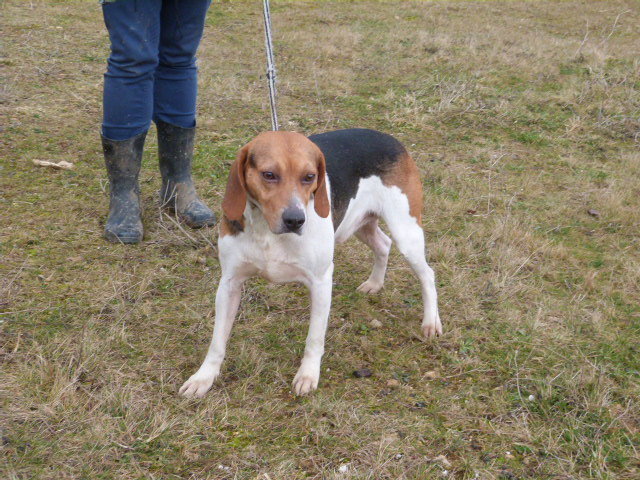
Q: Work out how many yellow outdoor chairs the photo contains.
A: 0